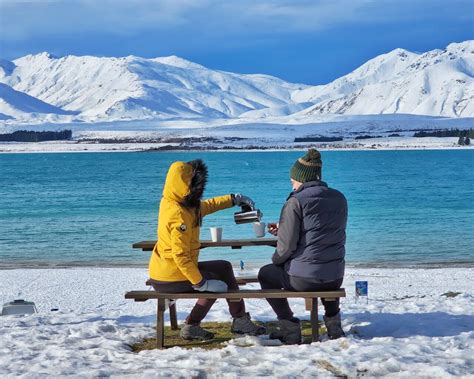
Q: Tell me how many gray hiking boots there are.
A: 4